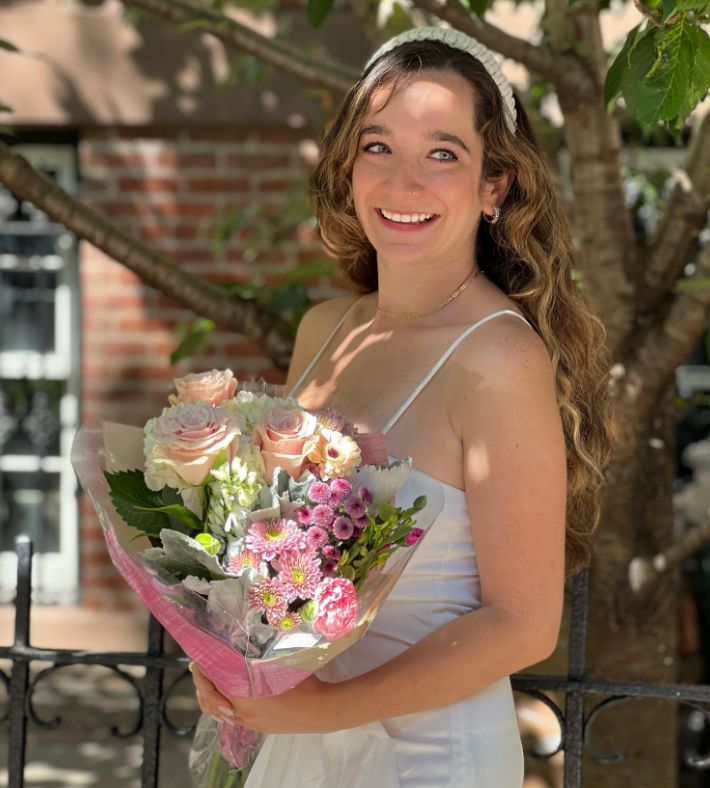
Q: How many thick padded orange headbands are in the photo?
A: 0